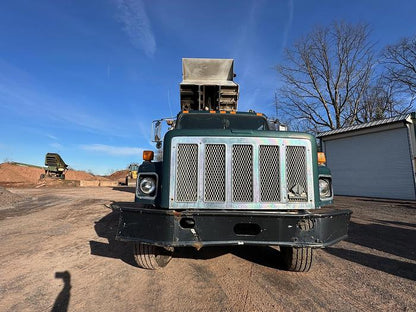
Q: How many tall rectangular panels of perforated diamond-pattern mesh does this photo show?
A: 5